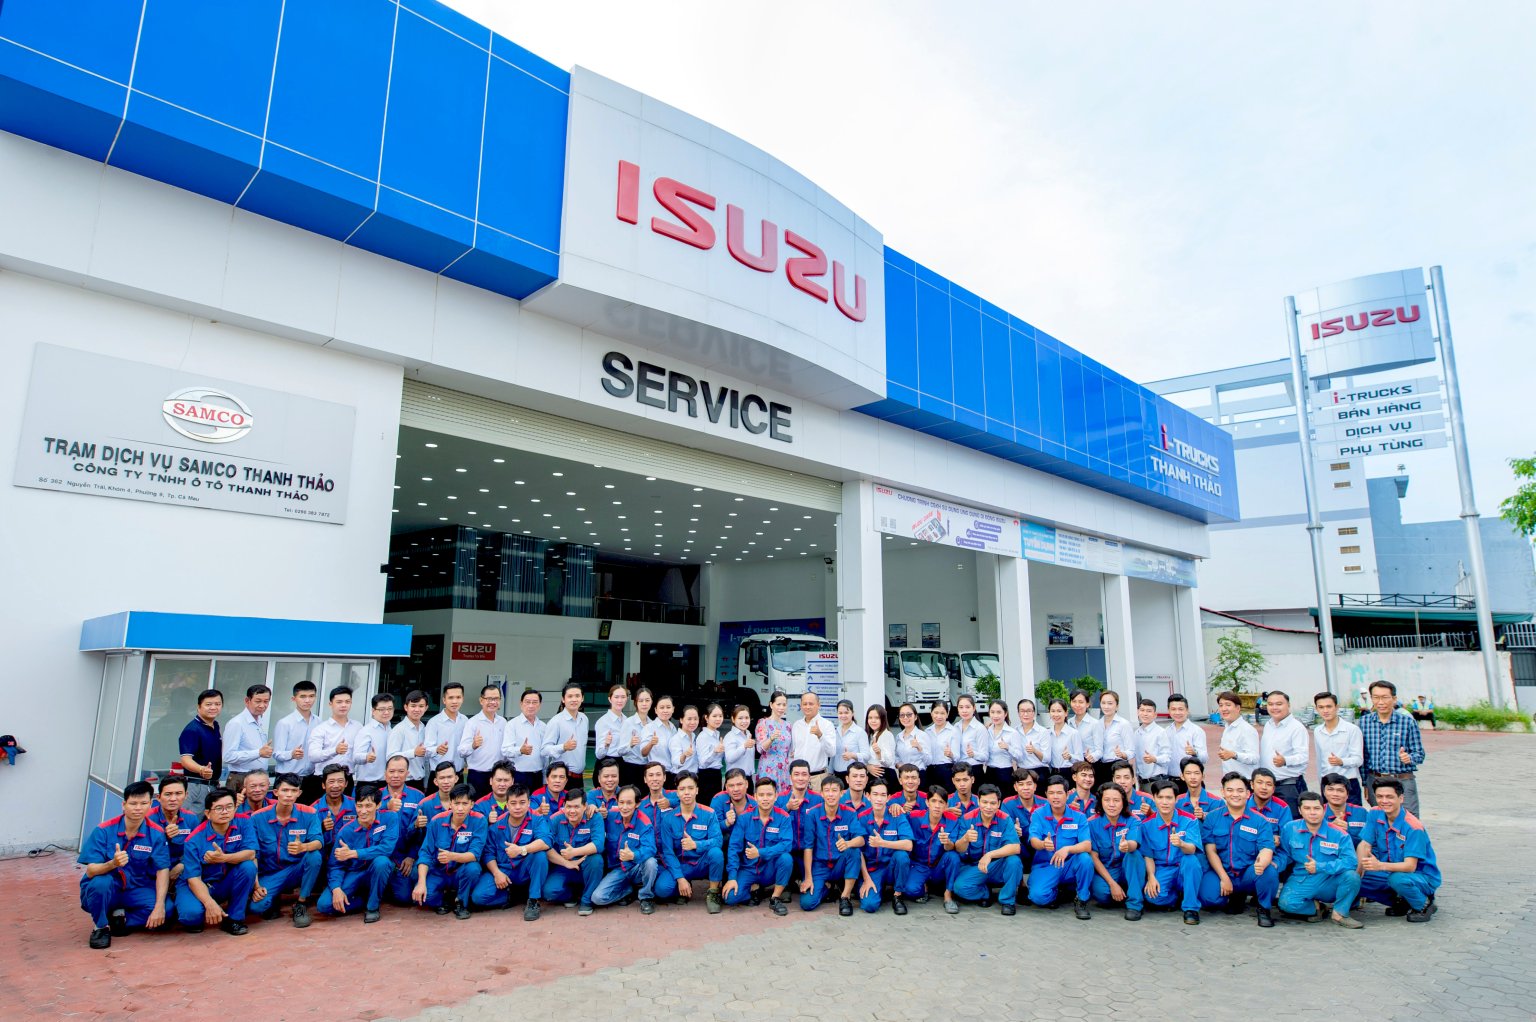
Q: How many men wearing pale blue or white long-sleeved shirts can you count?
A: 15